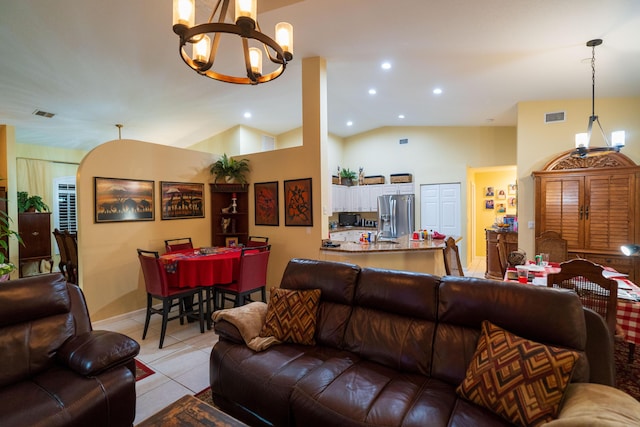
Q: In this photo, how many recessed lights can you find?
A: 6